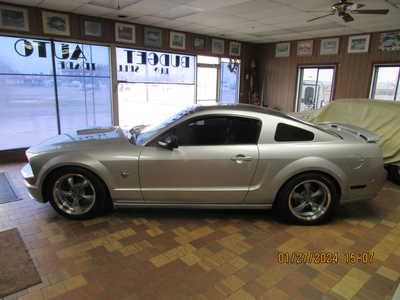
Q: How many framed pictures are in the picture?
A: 14